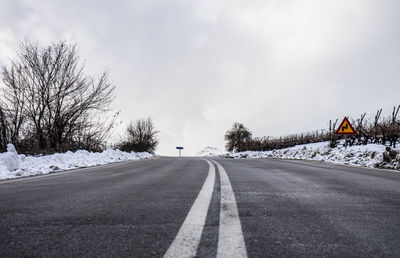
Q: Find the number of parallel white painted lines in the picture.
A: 2